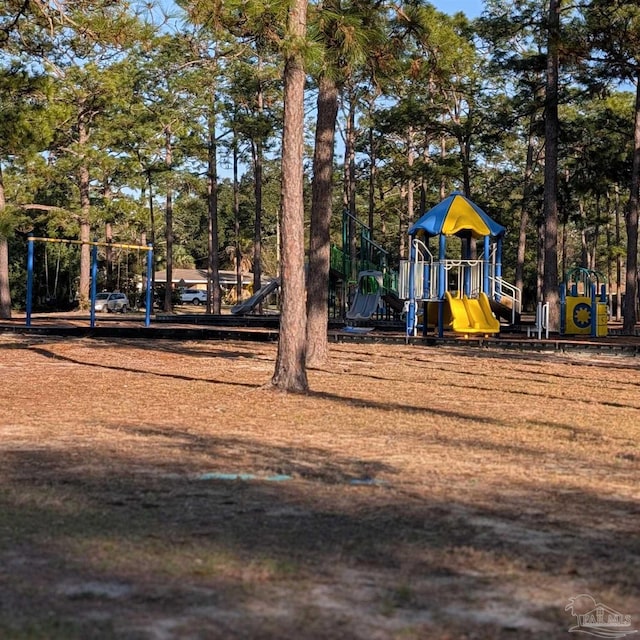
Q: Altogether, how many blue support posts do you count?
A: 13